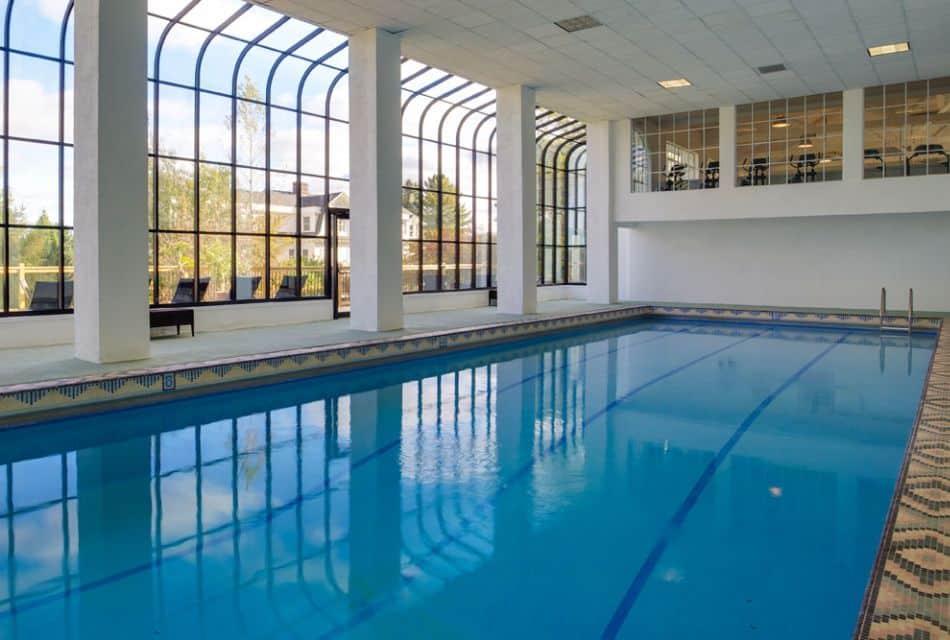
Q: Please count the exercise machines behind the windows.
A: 6